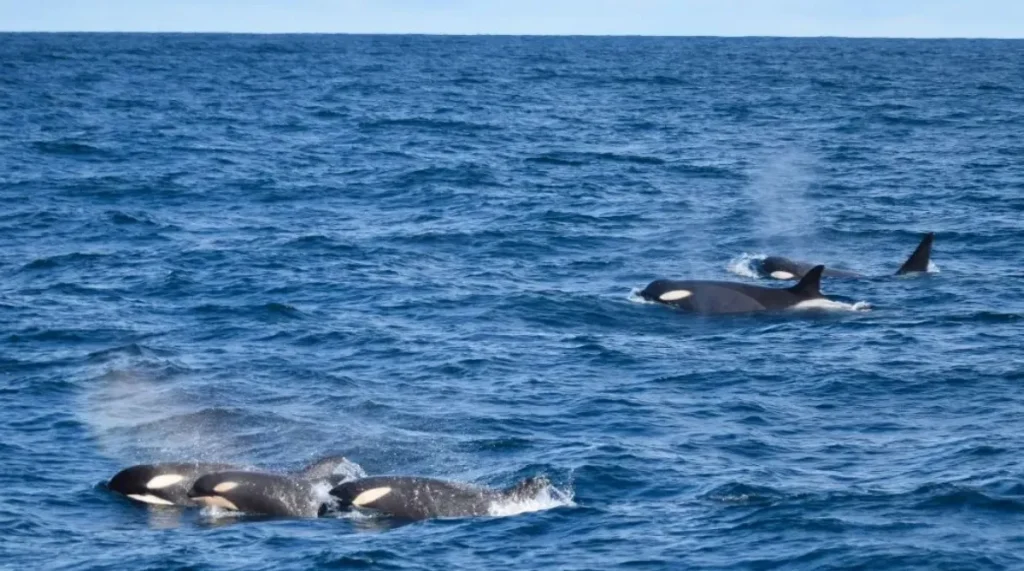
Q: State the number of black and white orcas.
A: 5